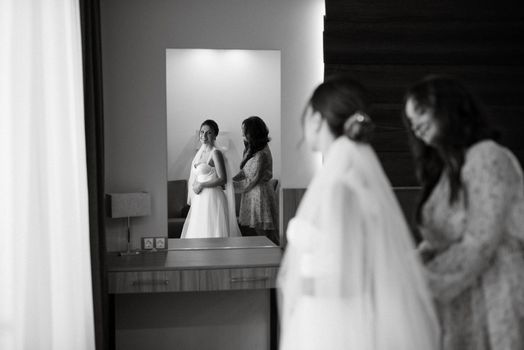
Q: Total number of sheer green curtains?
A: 0